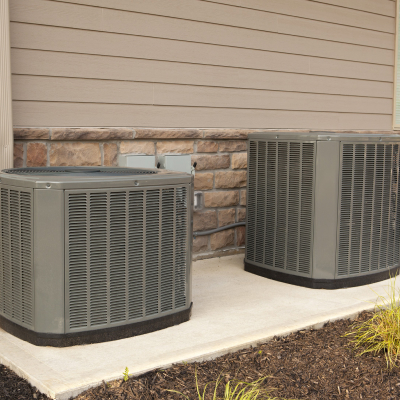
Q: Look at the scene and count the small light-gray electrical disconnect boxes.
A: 2